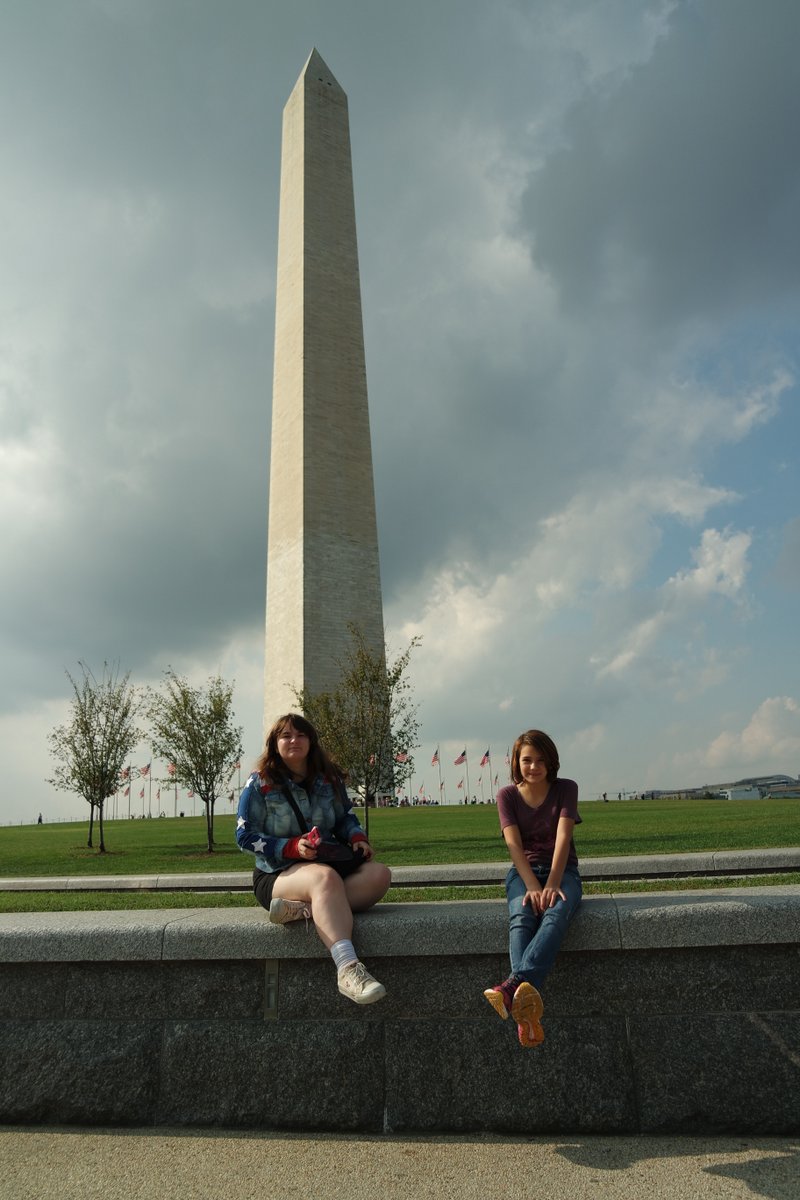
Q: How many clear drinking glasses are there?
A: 0